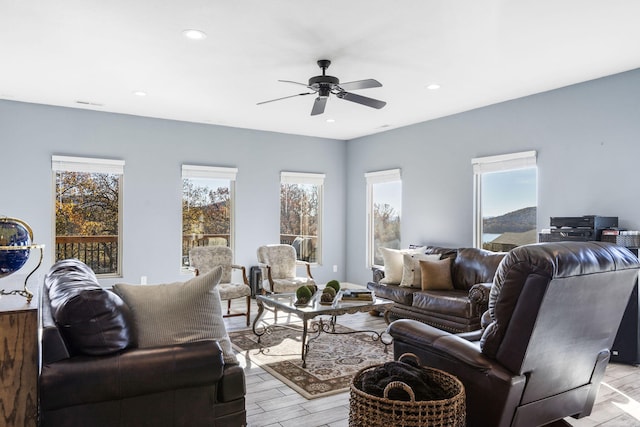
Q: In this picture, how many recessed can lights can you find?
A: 4